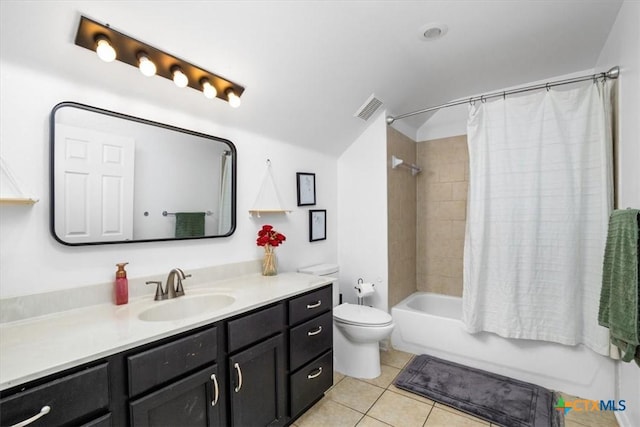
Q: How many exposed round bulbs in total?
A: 5